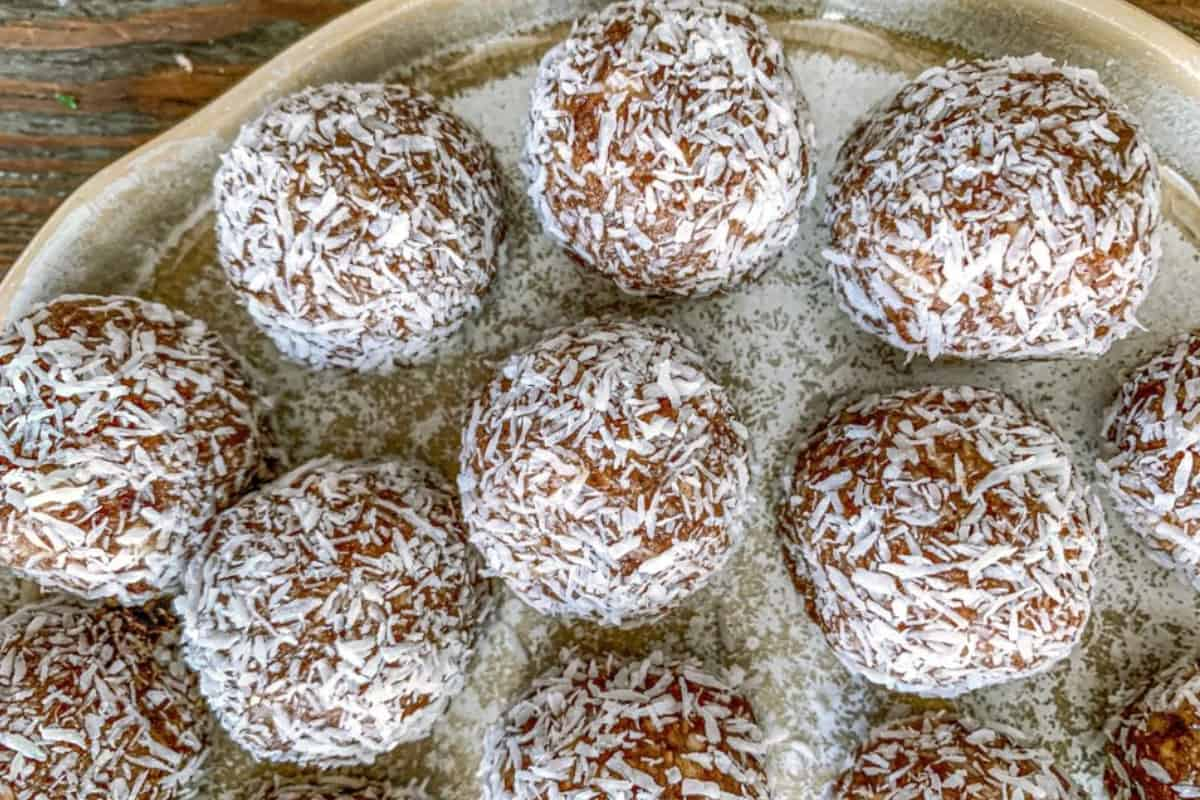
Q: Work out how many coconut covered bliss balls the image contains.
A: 13